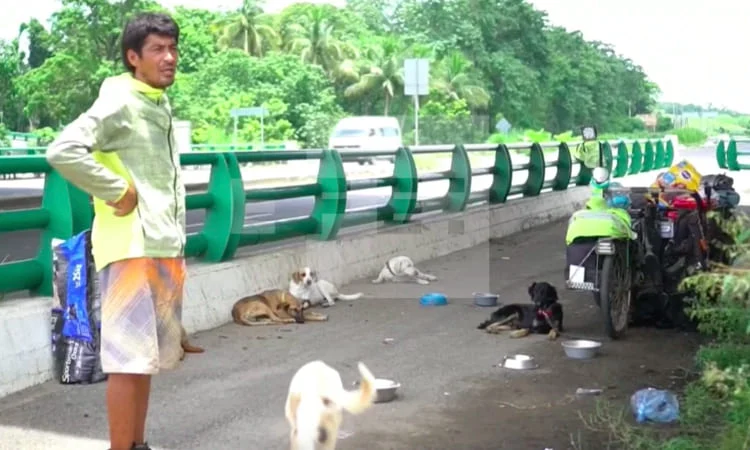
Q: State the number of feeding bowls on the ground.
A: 5